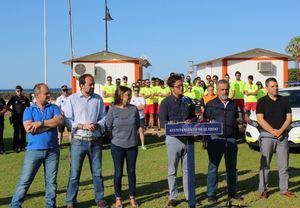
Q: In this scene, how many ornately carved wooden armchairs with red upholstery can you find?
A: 0